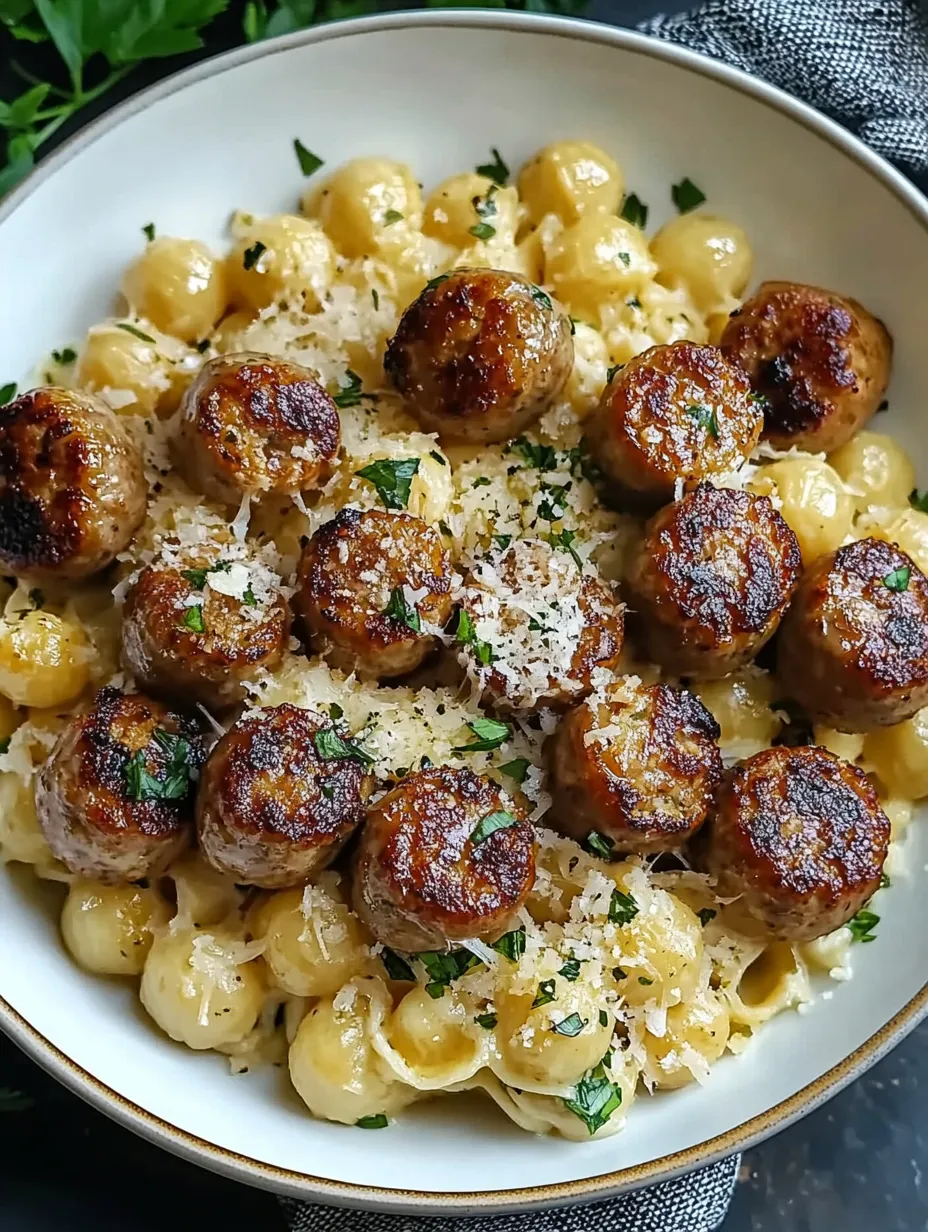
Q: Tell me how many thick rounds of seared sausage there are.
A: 15